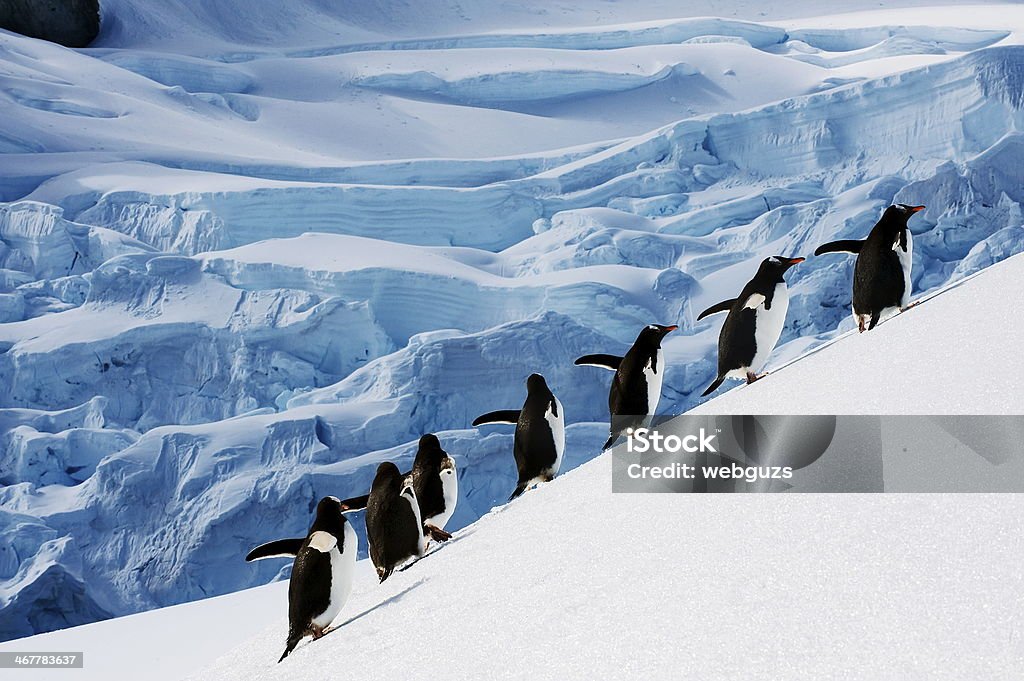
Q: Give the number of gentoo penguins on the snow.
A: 7